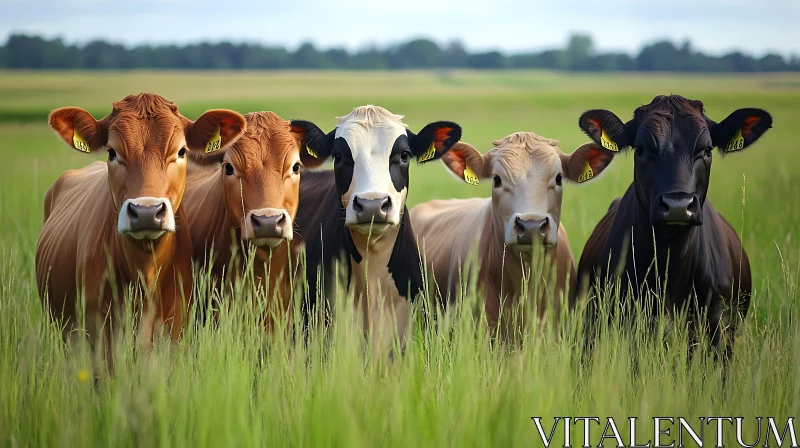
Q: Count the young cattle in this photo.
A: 5